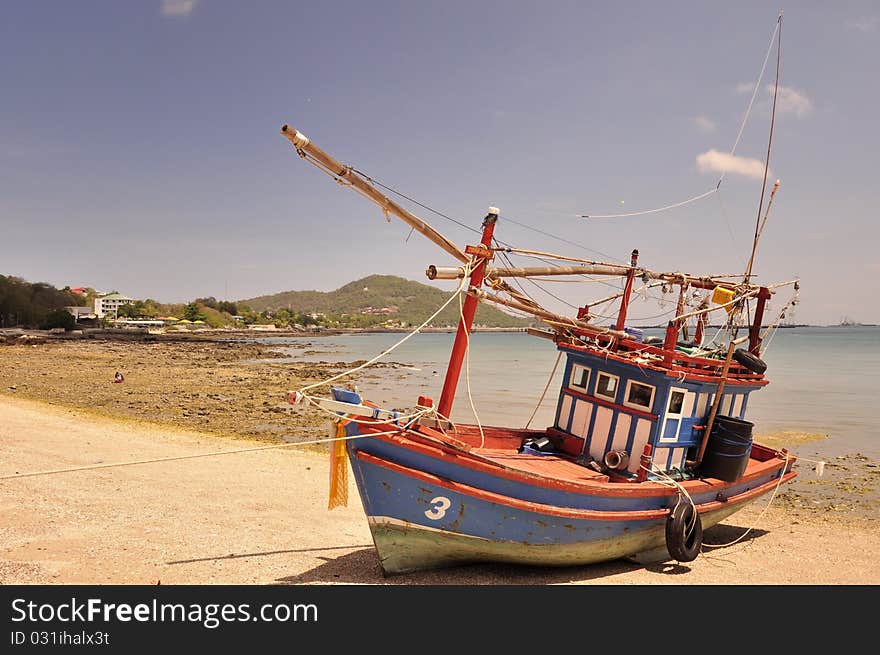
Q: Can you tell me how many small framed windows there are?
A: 4